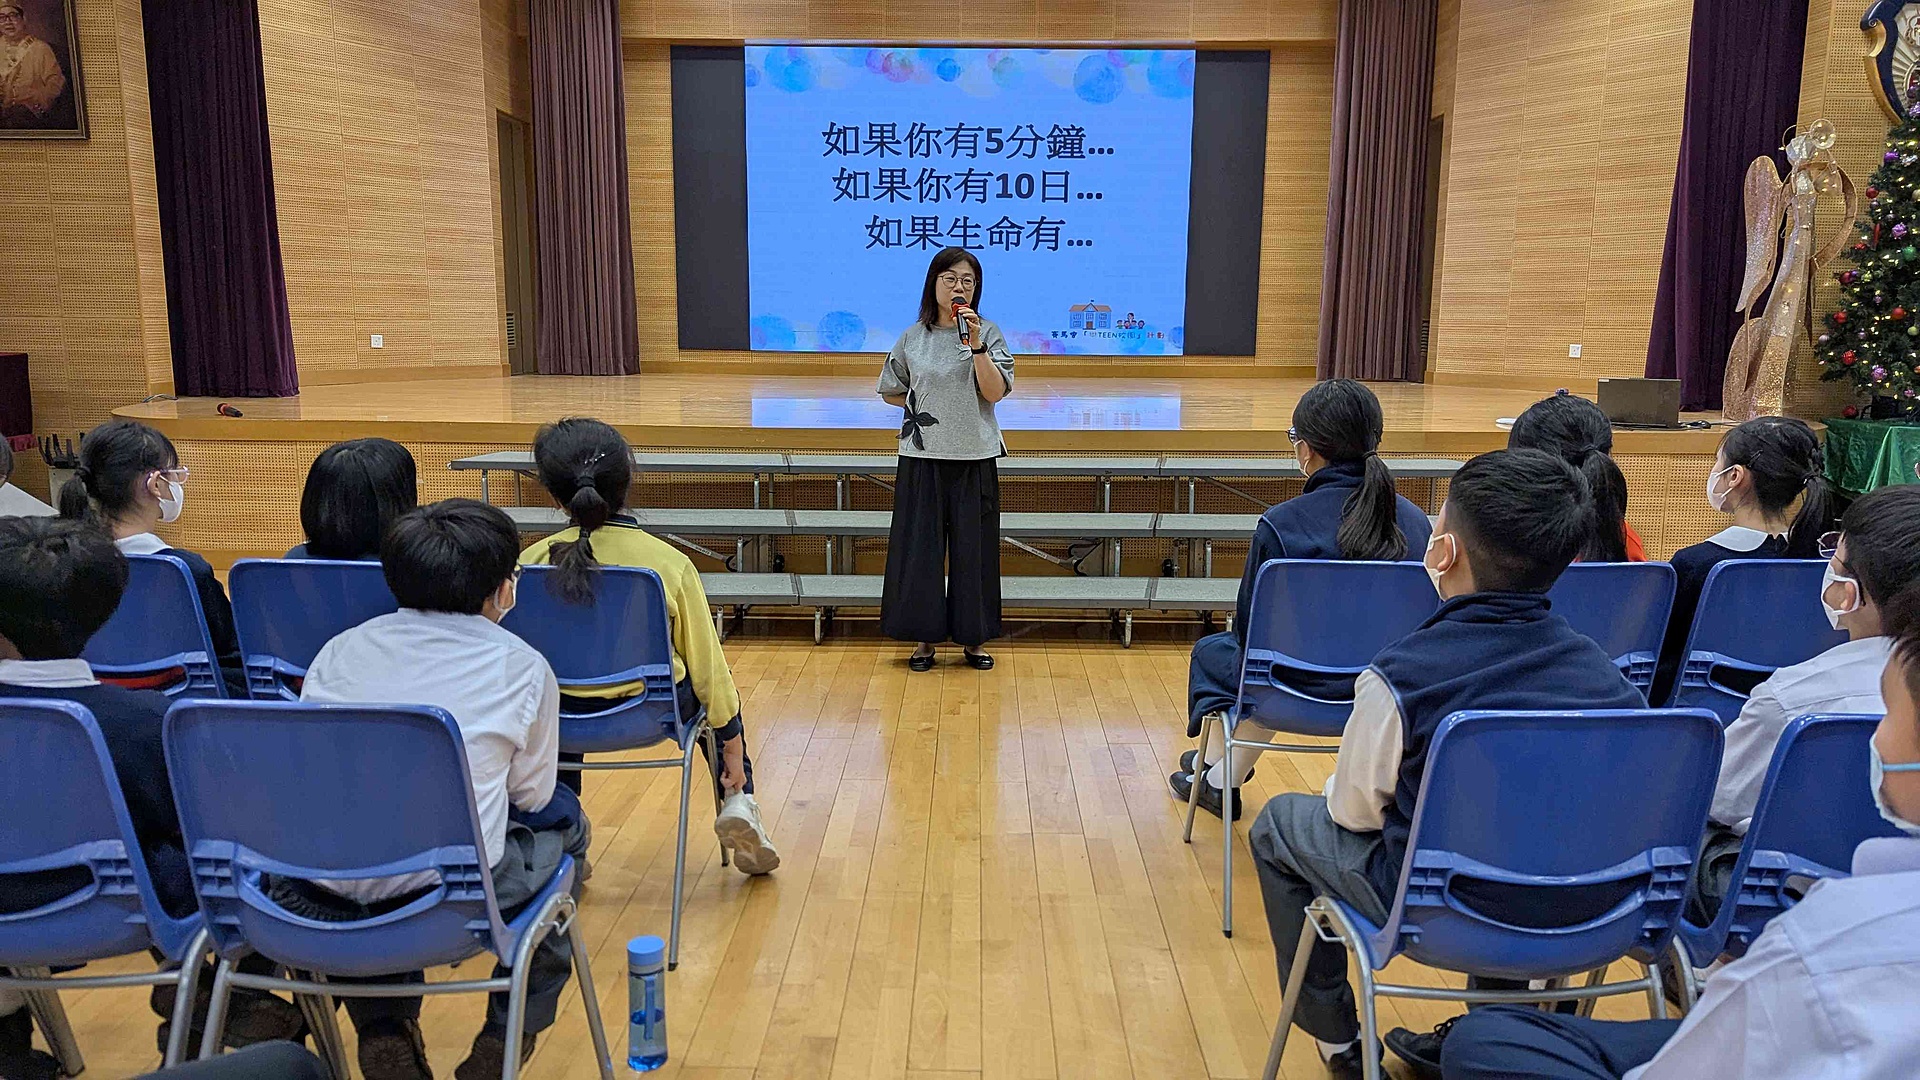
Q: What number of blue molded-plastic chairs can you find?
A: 10